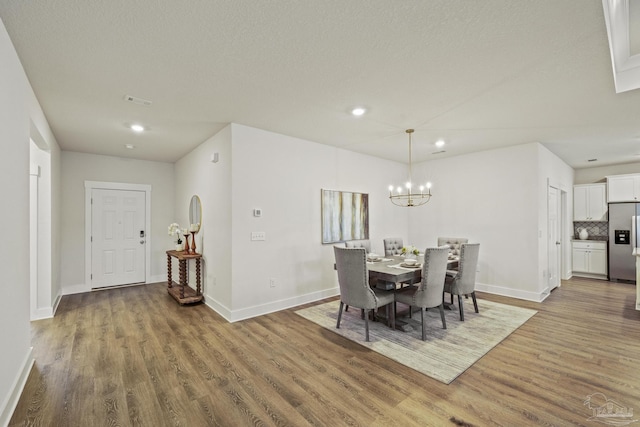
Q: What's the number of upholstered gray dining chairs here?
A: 6